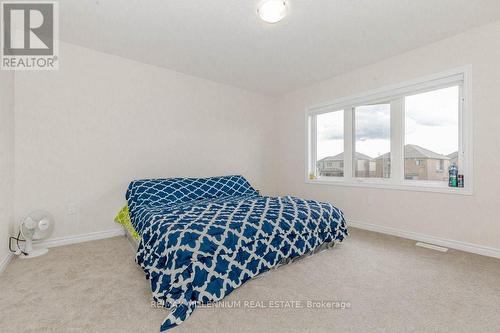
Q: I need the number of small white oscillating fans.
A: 1